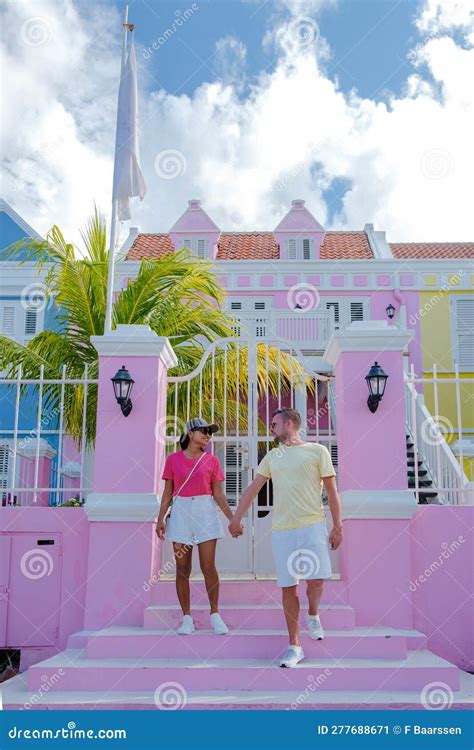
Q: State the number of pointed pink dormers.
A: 2